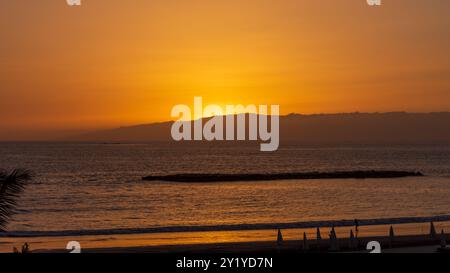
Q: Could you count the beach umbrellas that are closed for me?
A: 8